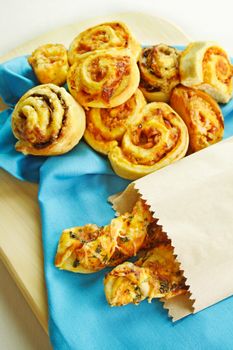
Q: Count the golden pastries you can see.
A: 11